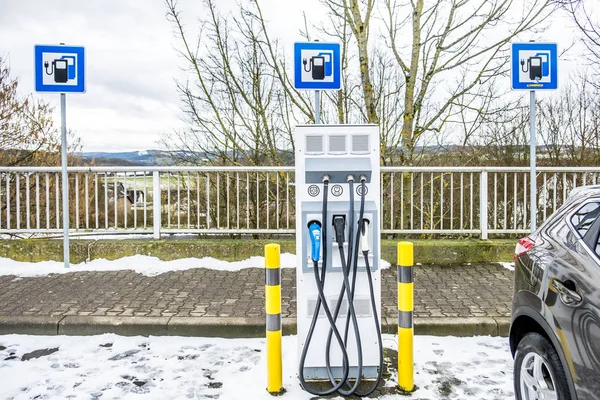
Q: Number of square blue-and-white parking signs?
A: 3